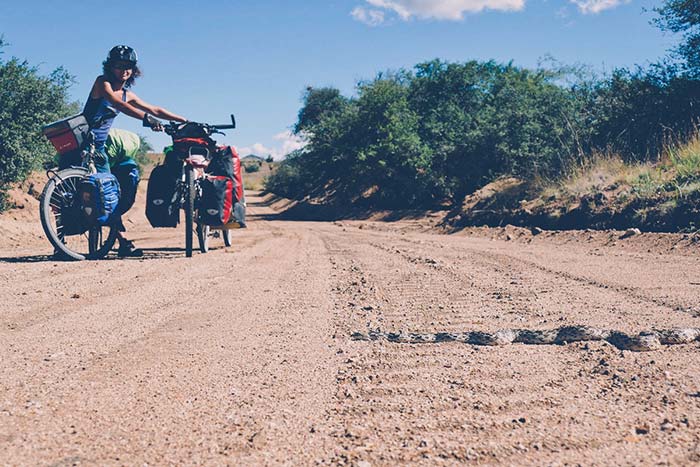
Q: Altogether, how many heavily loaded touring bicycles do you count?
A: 2